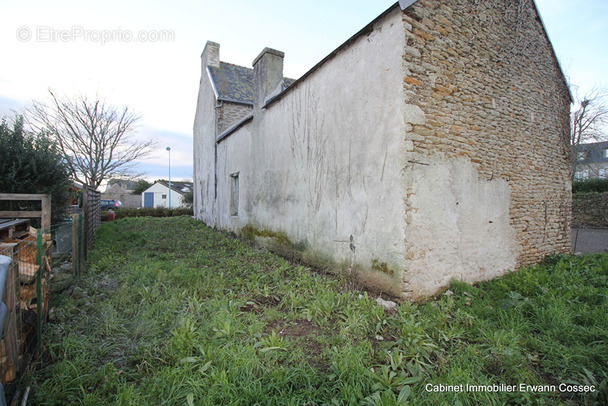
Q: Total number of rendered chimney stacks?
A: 2